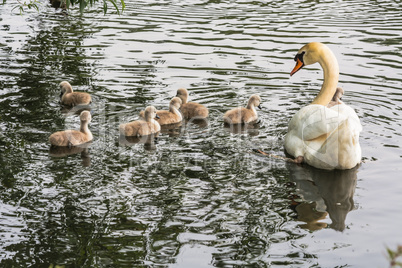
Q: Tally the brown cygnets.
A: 7